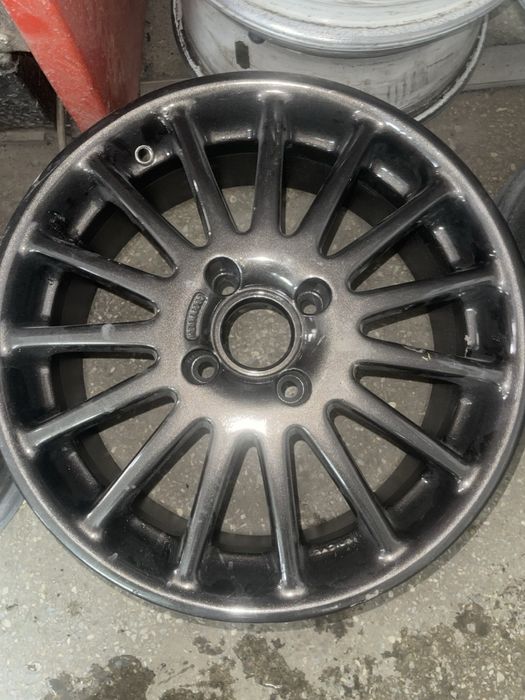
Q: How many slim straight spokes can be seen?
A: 15